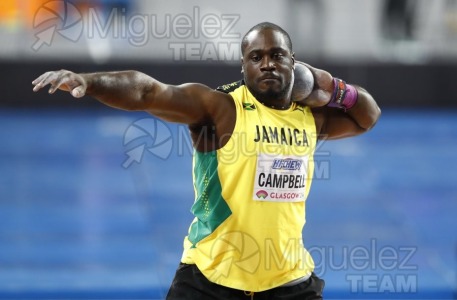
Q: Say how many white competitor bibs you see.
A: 1